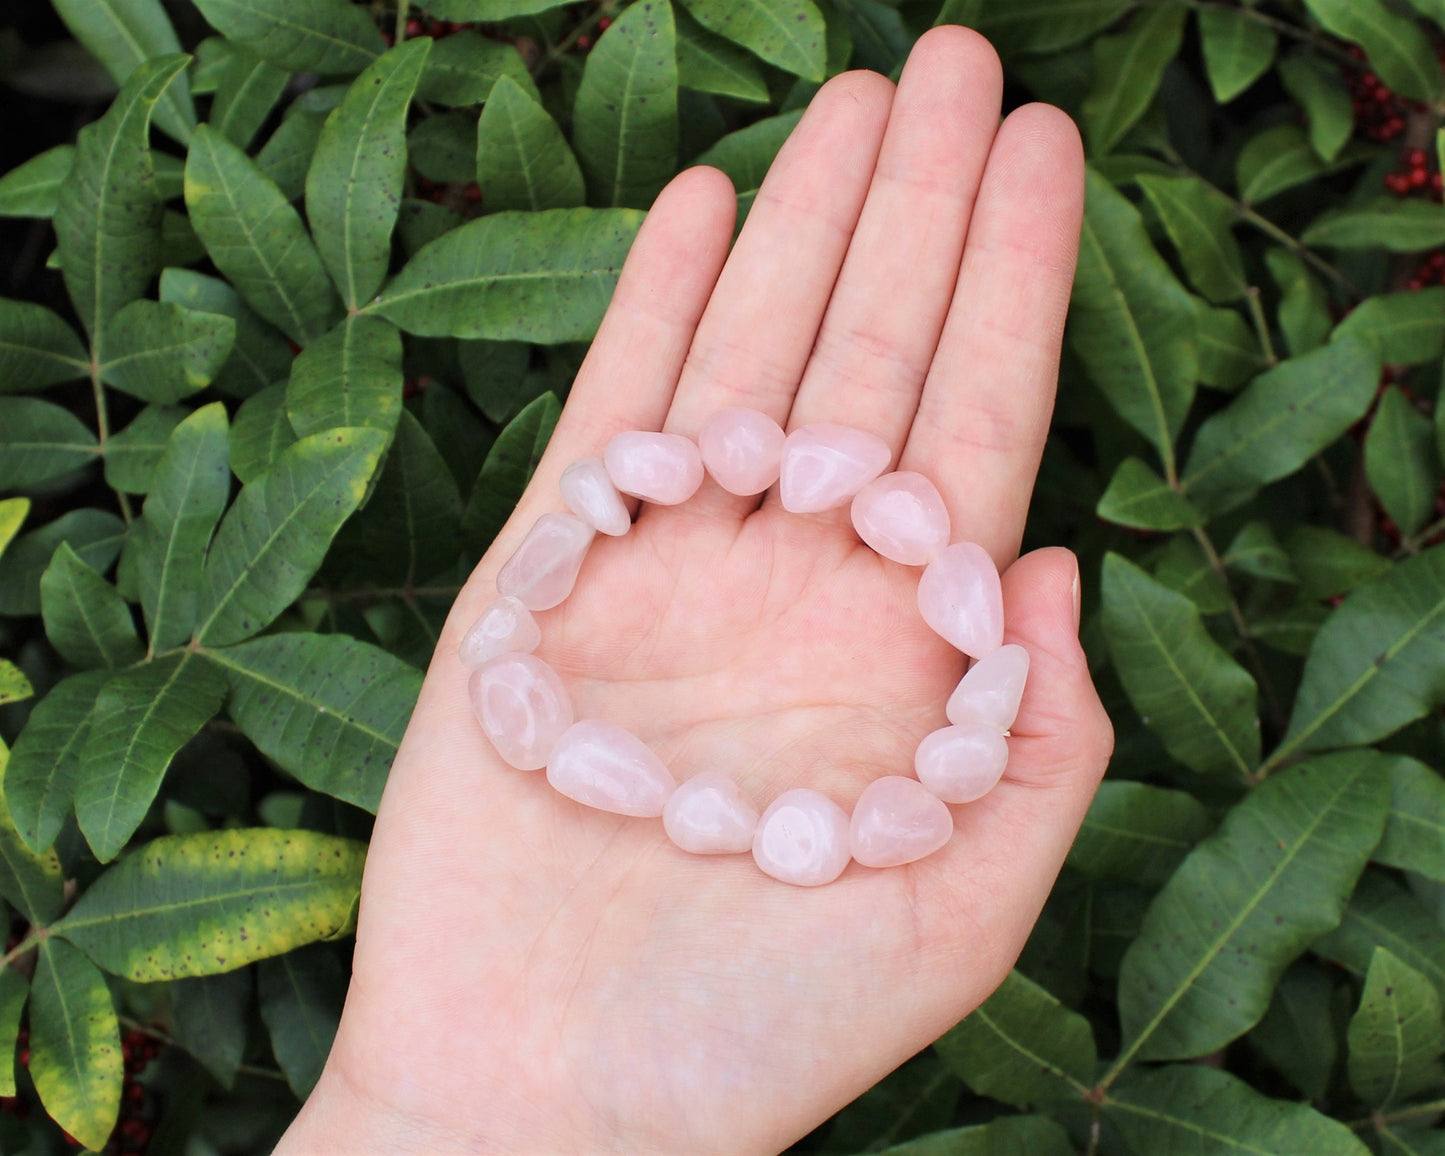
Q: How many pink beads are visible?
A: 15